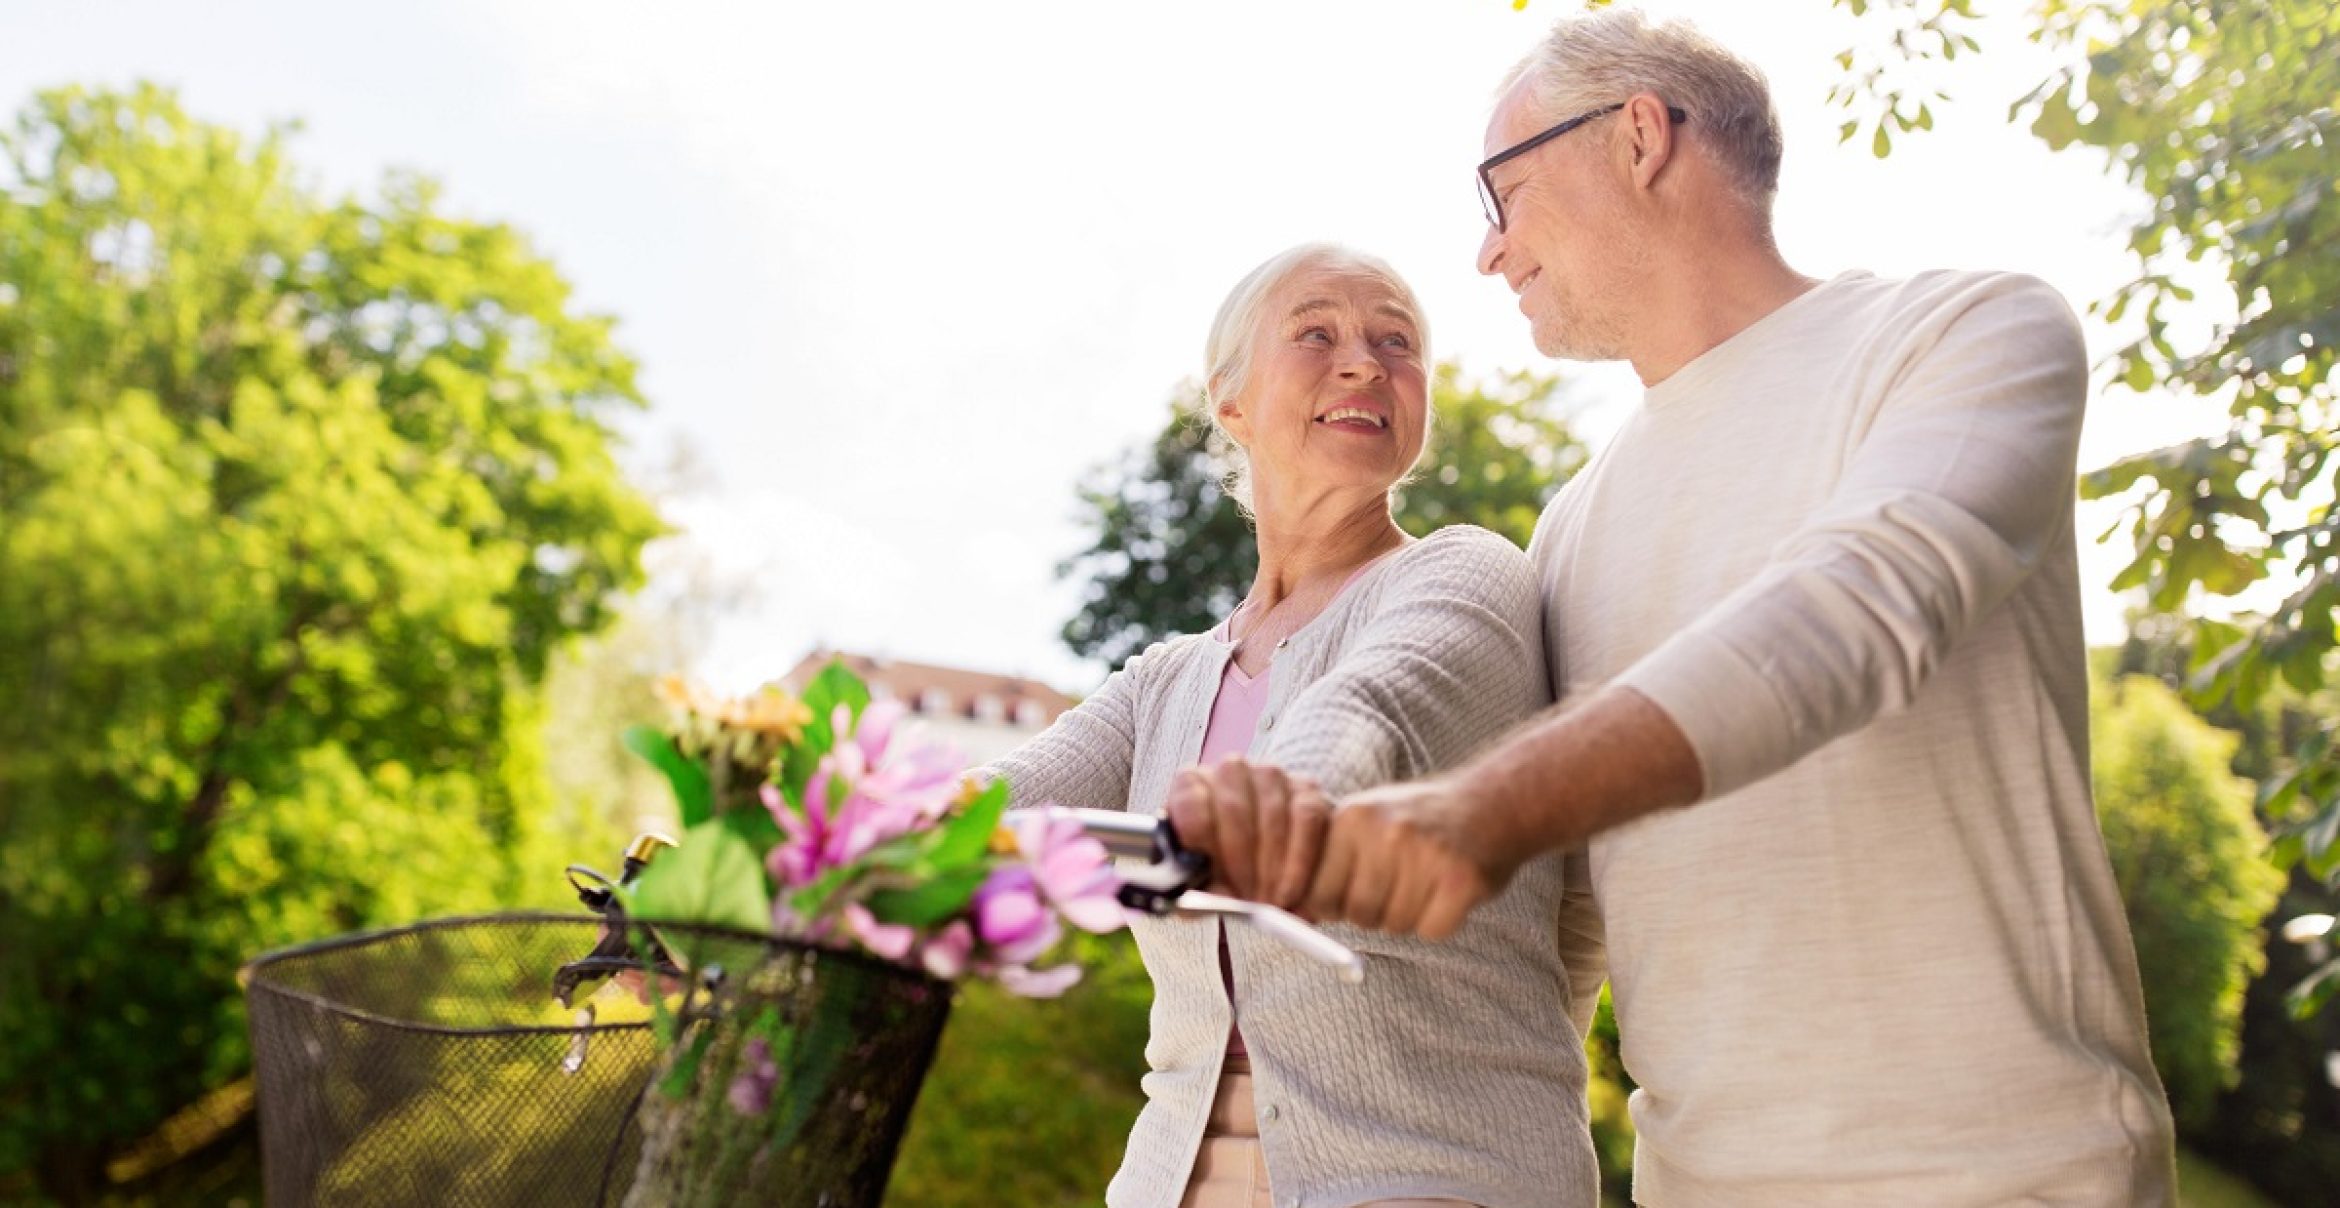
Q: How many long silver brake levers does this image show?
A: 1